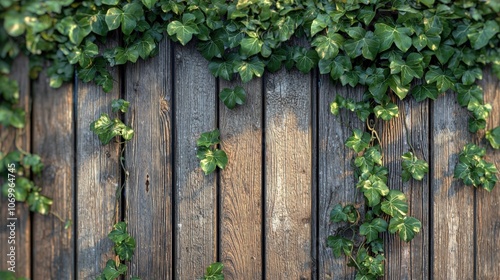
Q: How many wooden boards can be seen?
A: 11